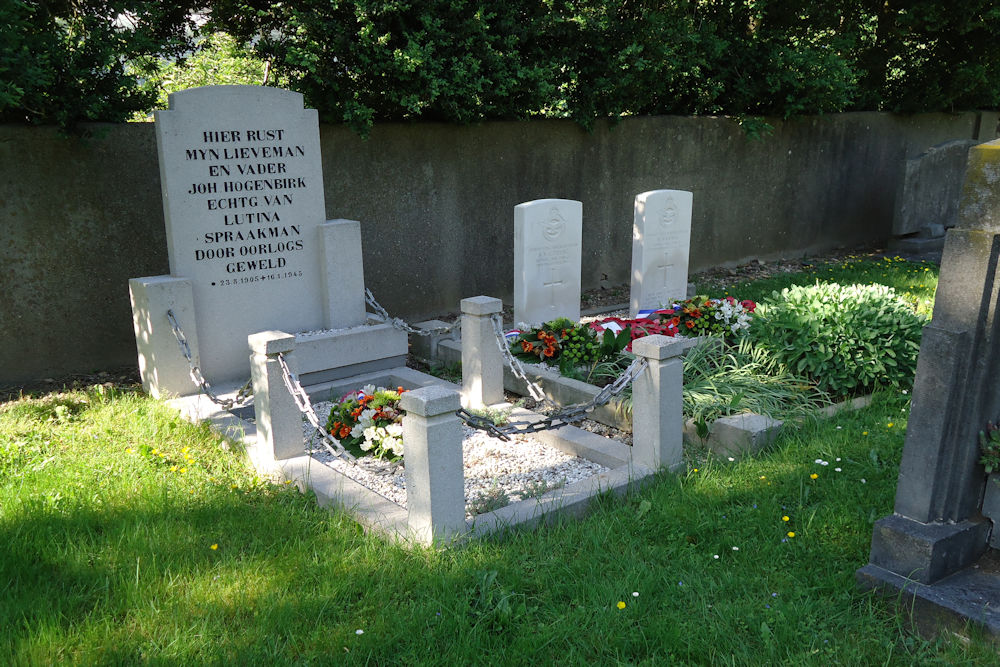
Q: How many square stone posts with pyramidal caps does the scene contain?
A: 4